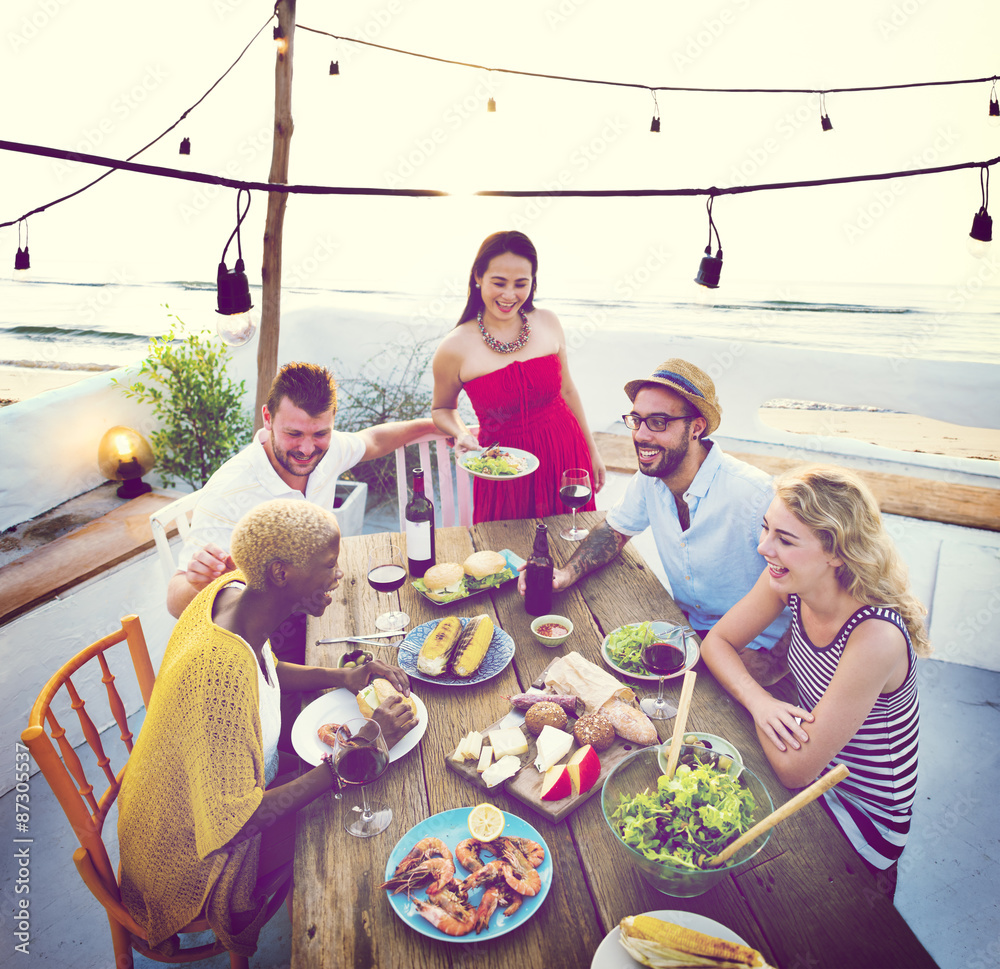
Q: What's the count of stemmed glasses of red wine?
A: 4